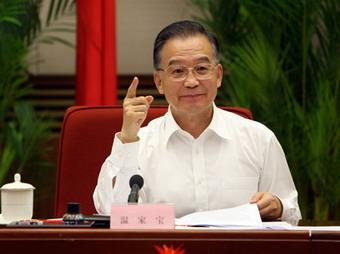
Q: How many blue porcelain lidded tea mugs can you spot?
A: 0